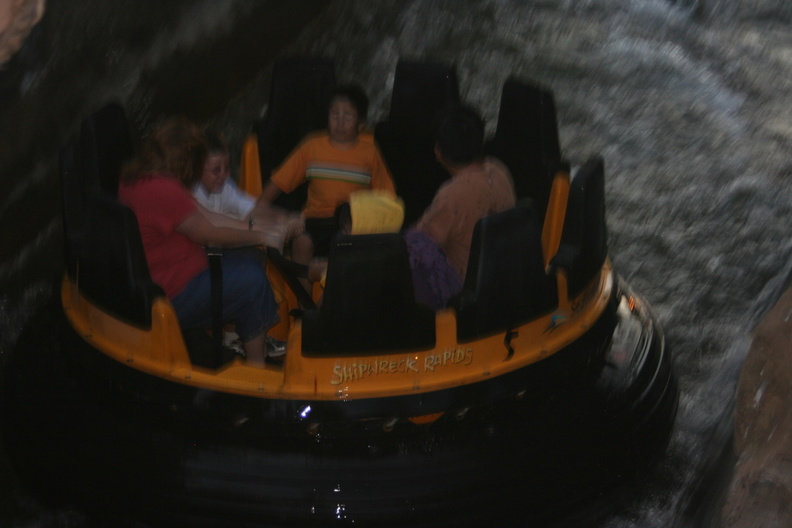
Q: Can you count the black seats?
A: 9